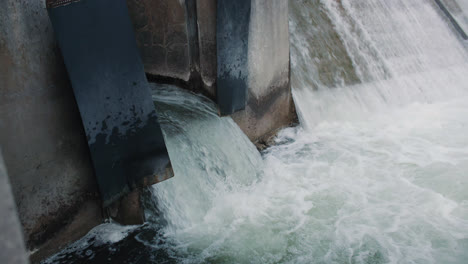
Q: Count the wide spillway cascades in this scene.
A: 1